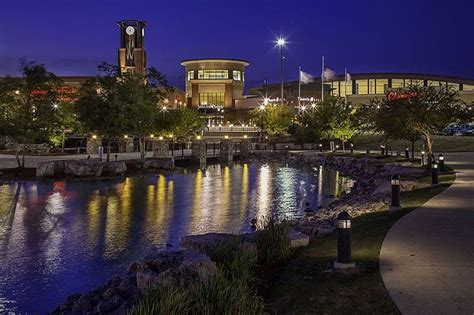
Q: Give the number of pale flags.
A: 3